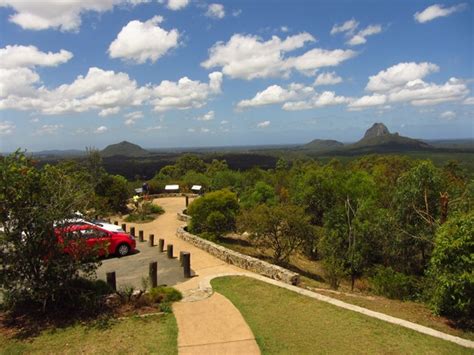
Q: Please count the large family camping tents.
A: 0